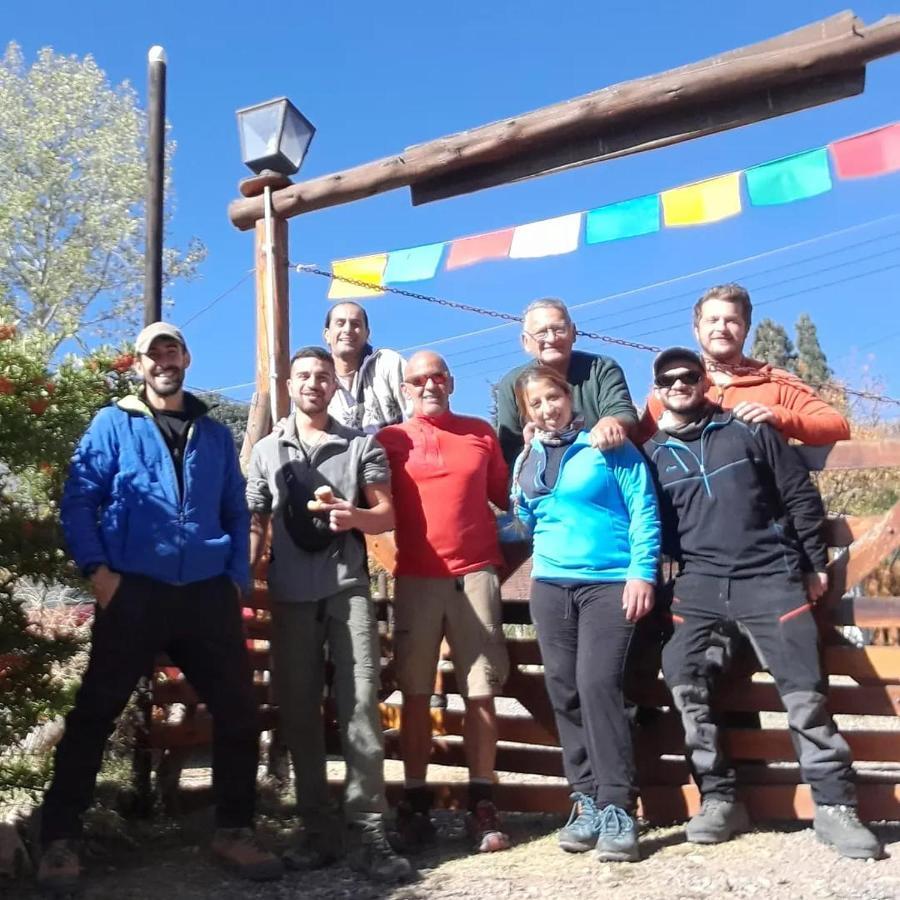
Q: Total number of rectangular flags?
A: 8